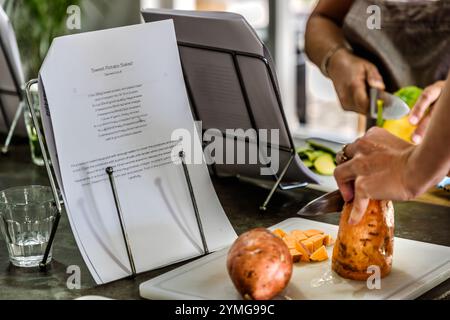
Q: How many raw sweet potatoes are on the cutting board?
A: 2